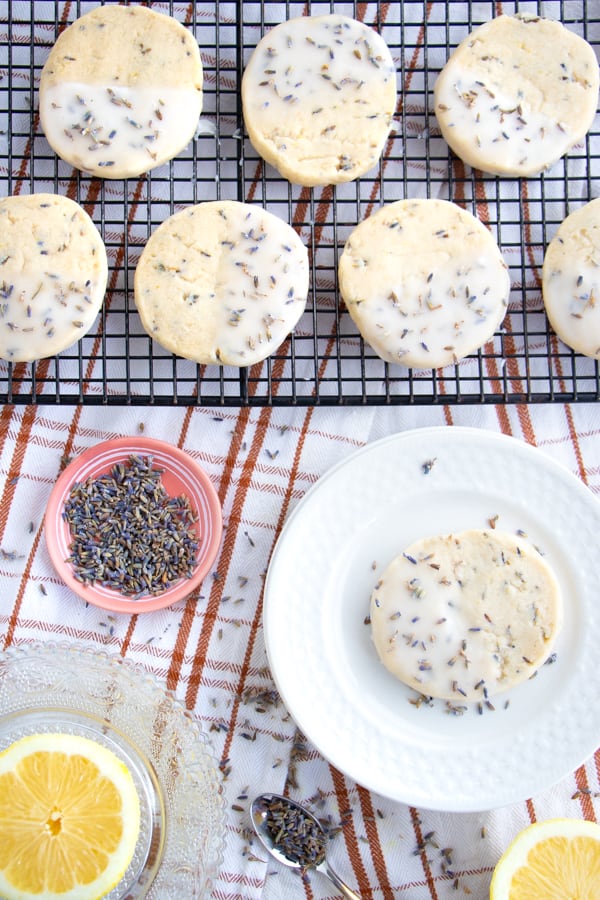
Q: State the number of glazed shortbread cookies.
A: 8